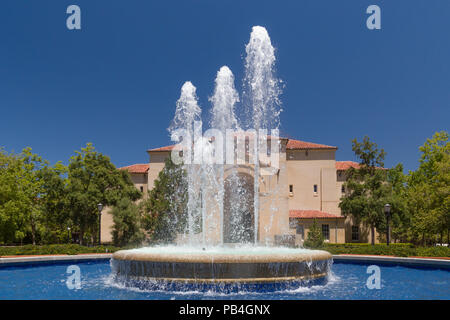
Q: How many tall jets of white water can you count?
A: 3